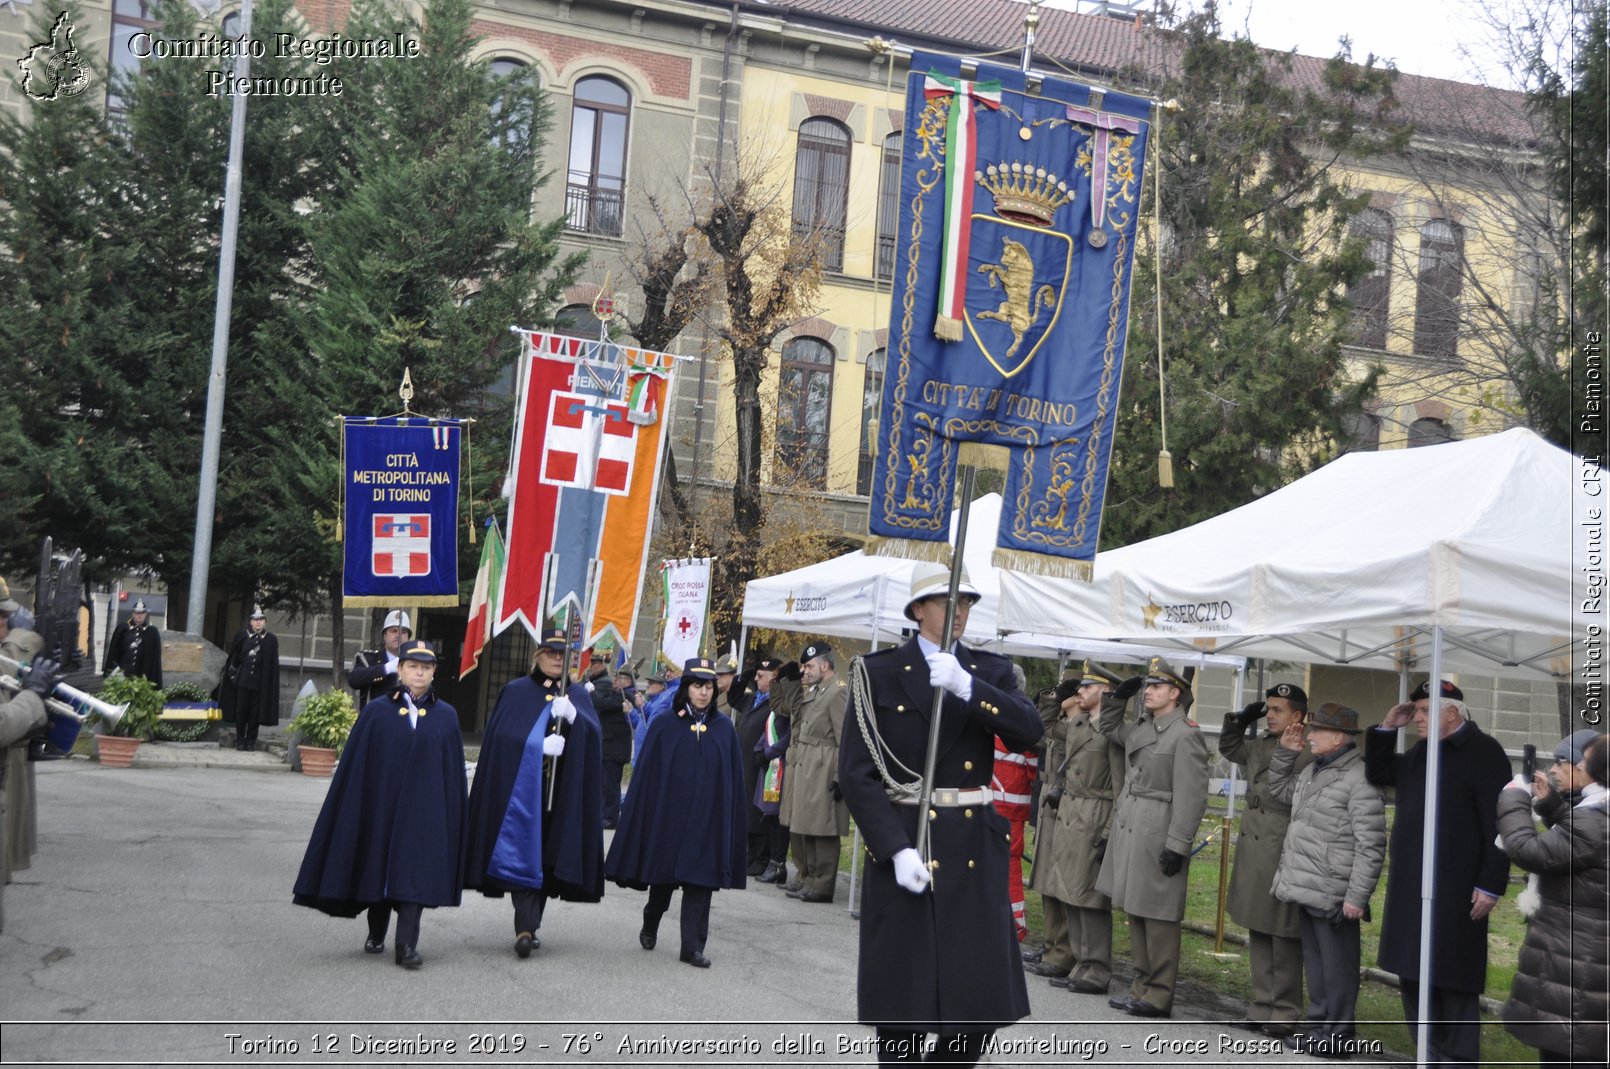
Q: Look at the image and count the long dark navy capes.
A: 3